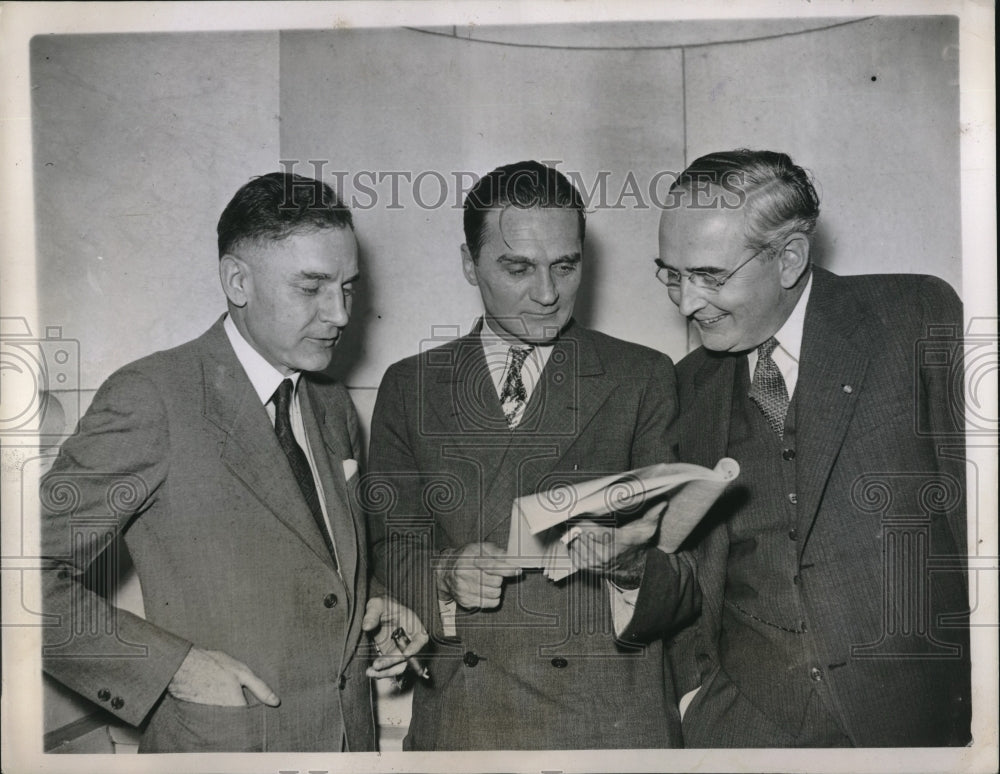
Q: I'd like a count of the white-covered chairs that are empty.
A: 0